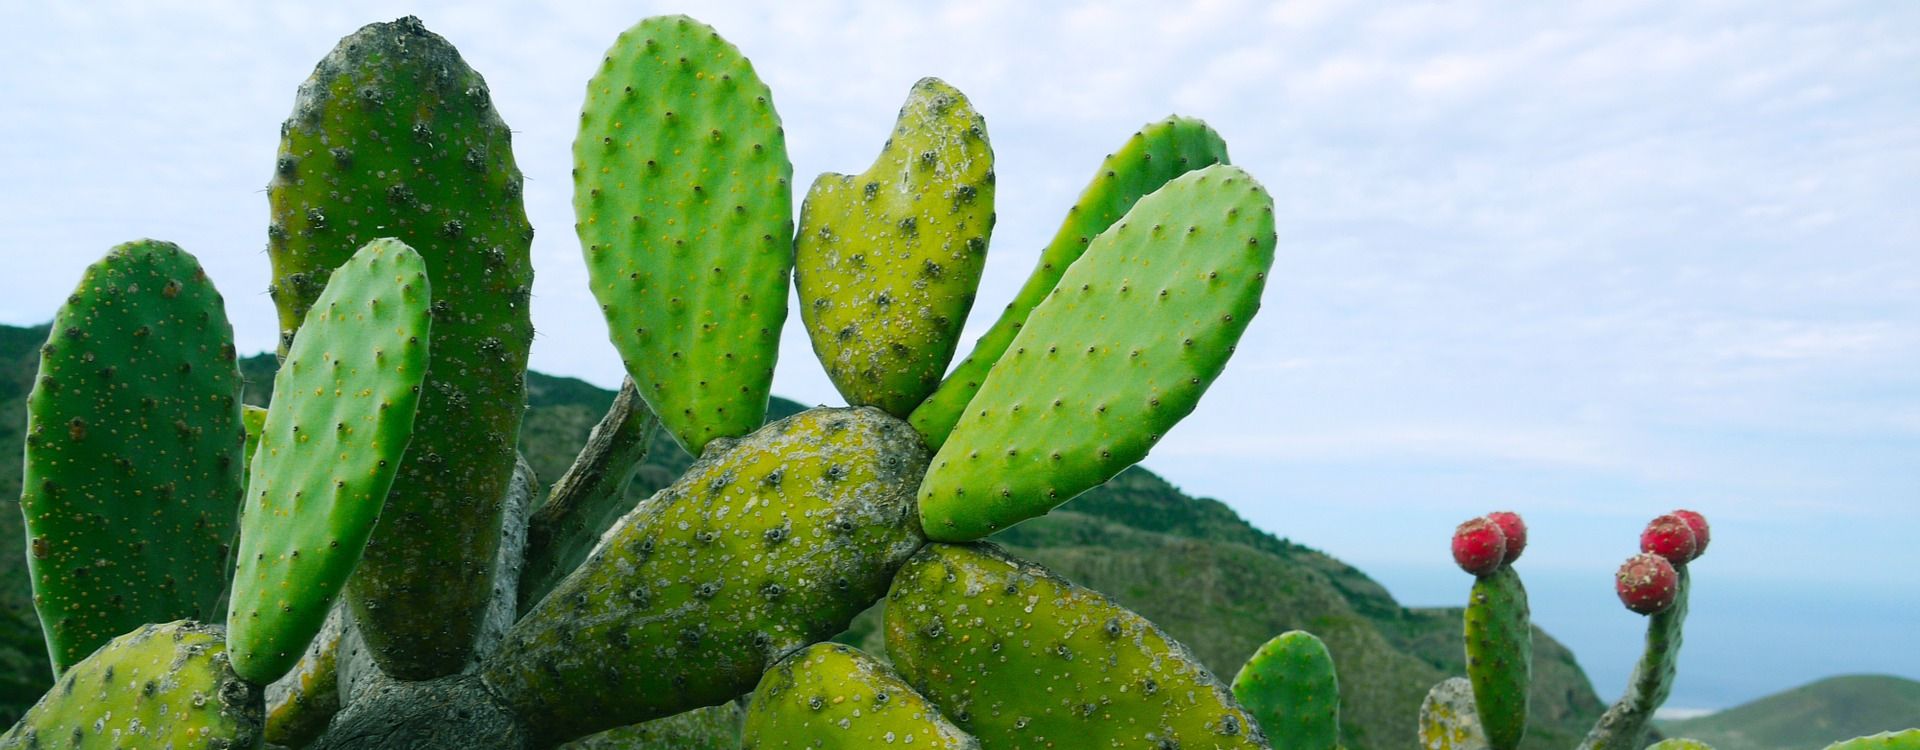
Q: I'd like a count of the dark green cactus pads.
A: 2